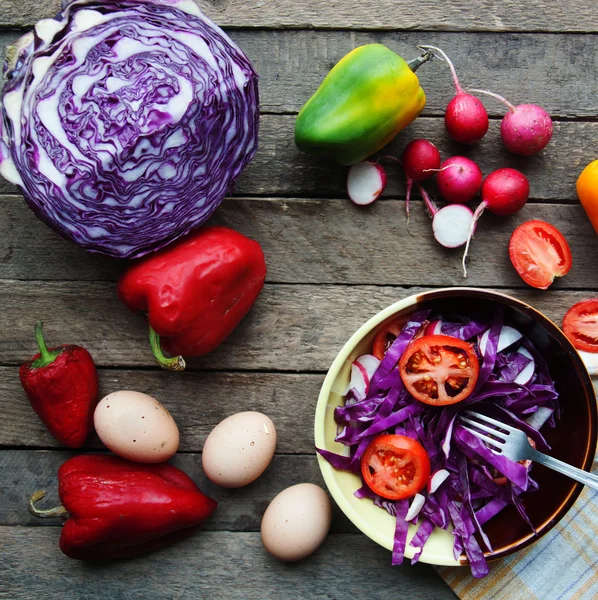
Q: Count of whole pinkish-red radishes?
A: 5